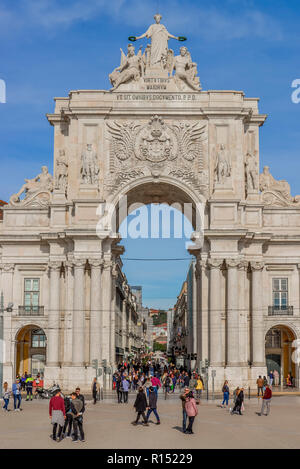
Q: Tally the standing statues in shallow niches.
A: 4